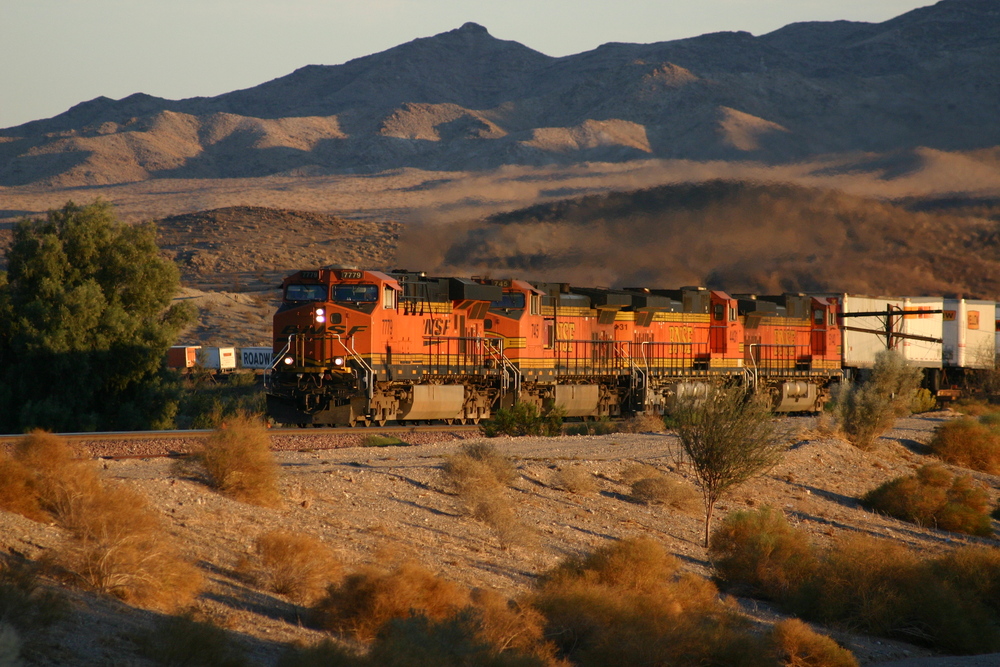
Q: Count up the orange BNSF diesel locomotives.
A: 4